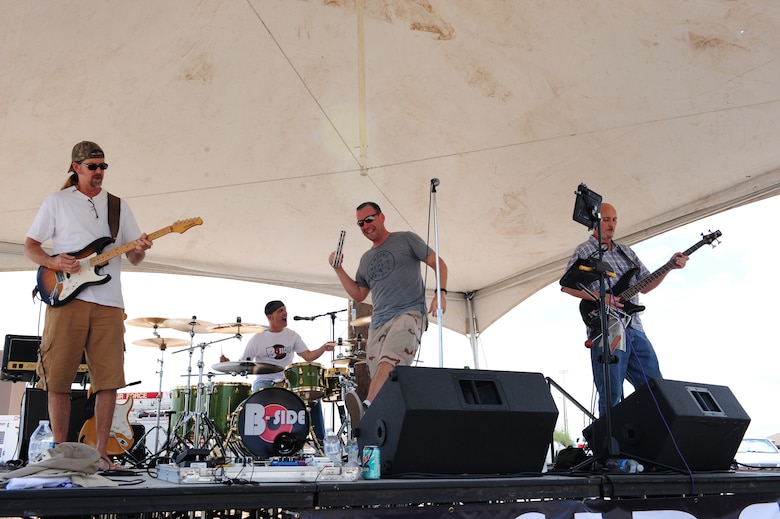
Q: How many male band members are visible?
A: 4